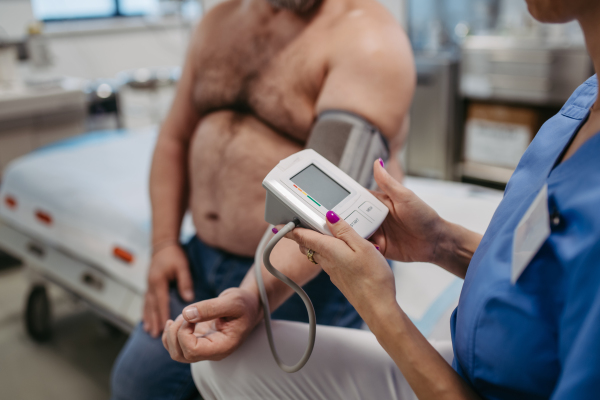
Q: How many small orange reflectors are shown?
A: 3